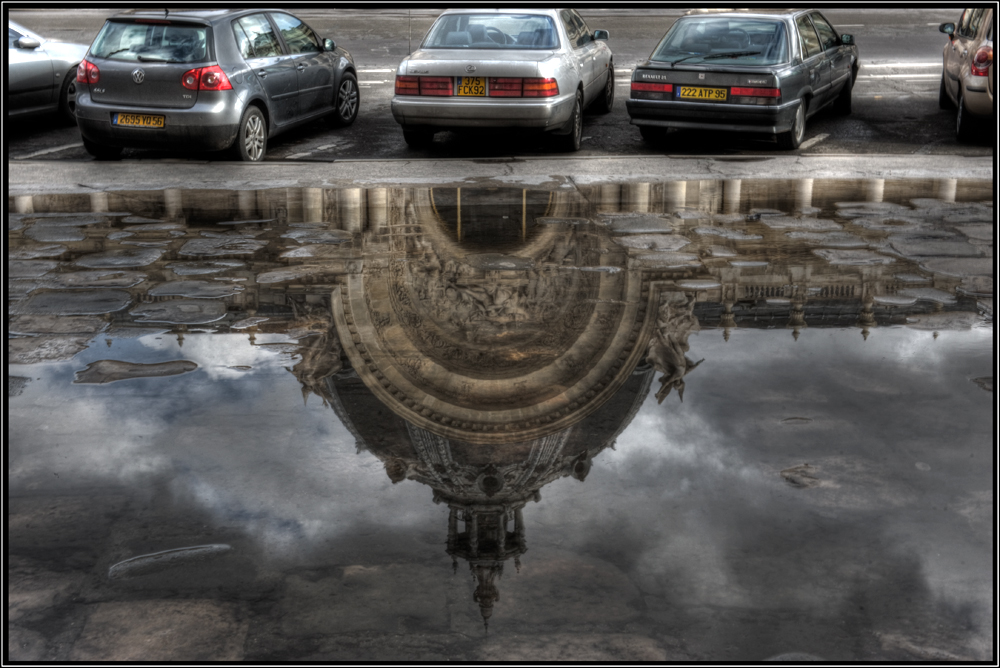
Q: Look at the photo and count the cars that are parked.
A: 5